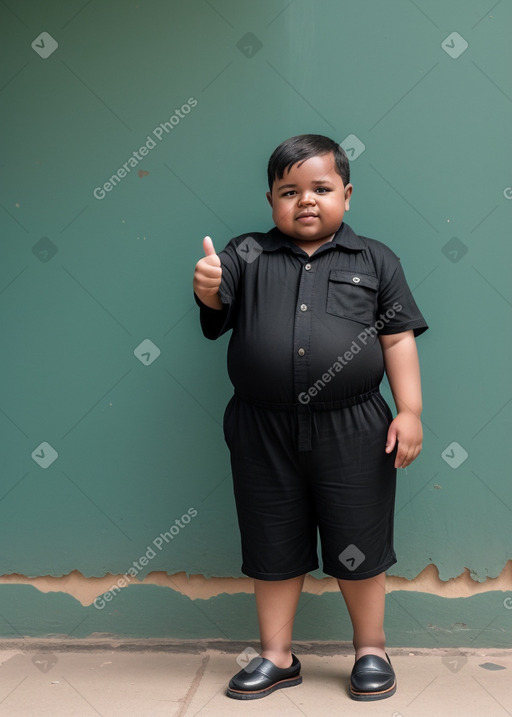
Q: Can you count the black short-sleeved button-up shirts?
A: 1